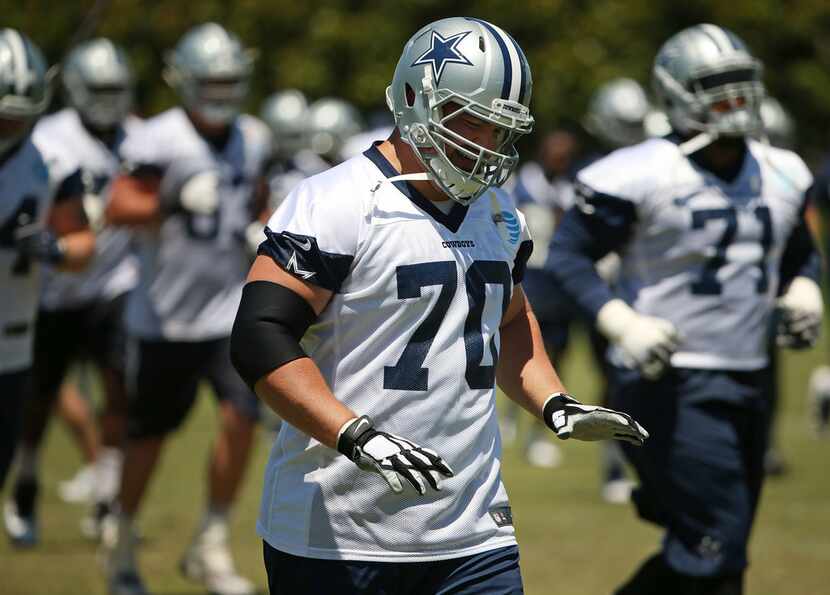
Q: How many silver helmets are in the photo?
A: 9